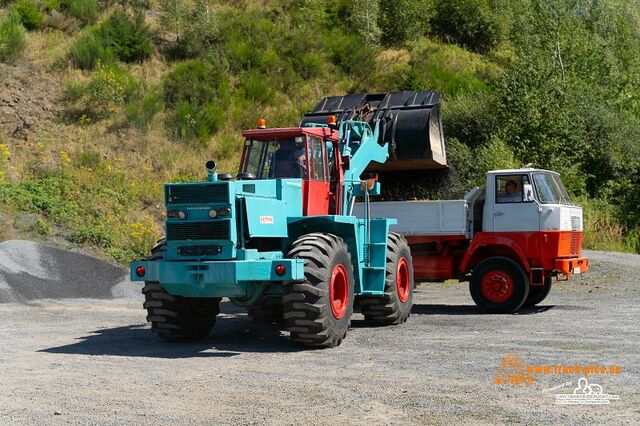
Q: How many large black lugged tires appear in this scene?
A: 4